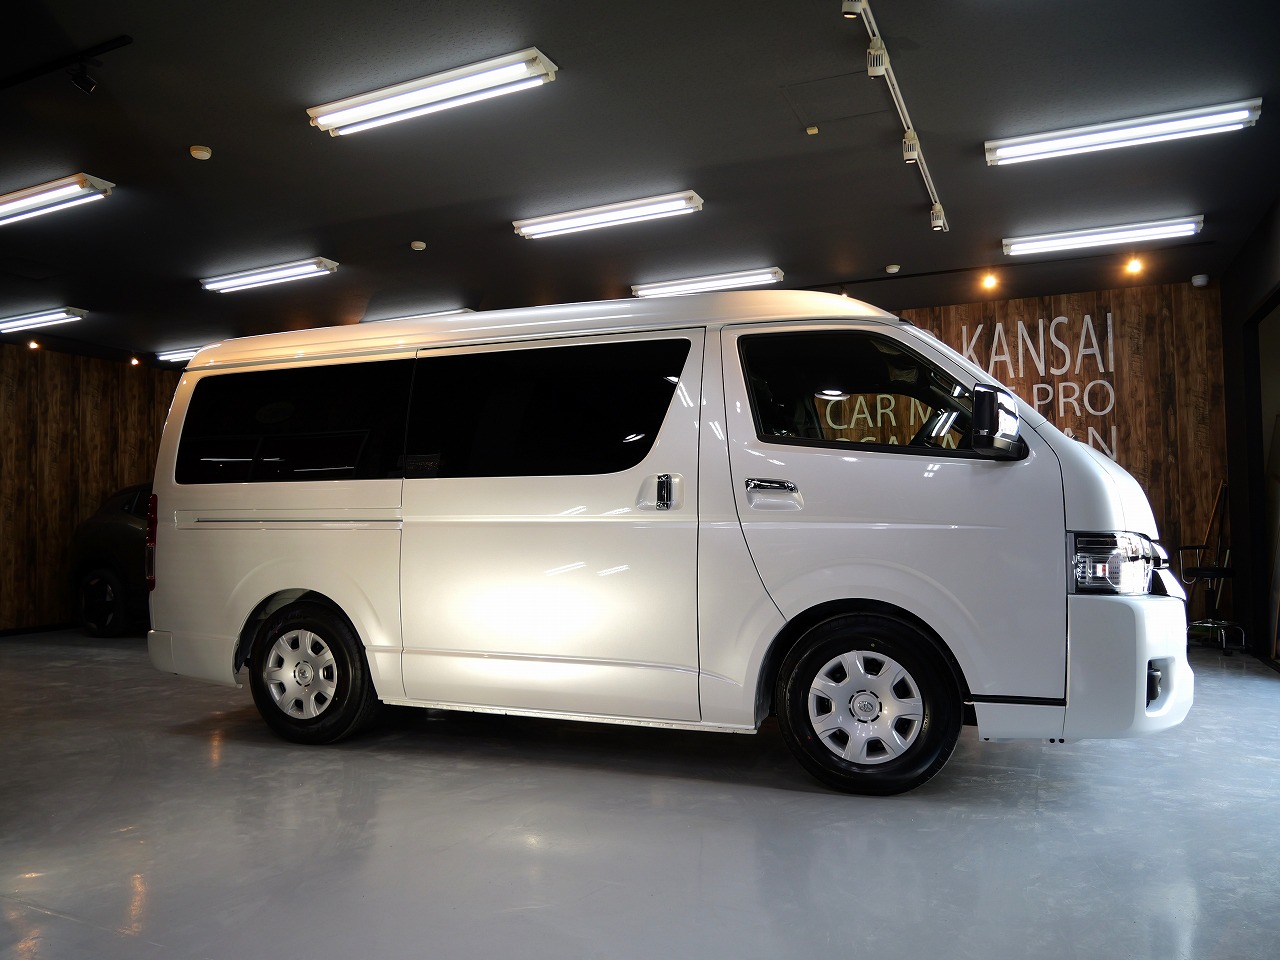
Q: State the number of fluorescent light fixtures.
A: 10